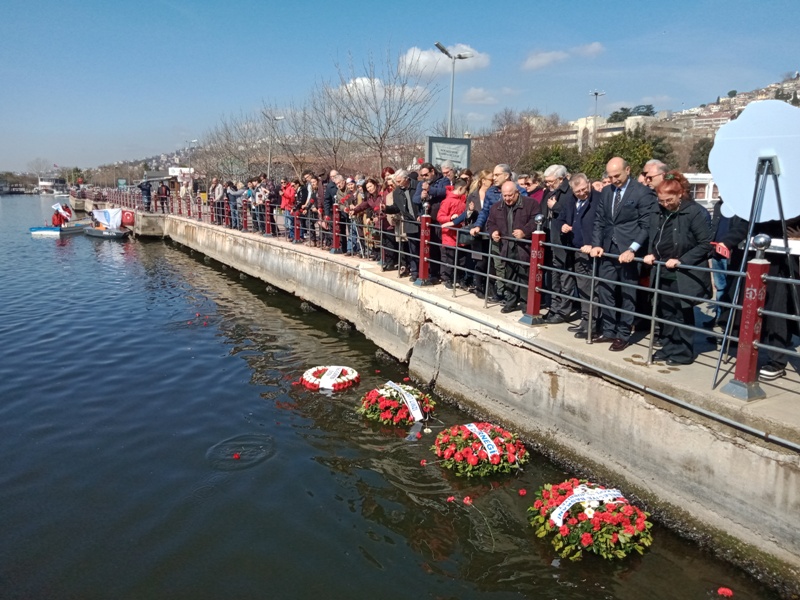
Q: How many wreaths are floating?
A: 4